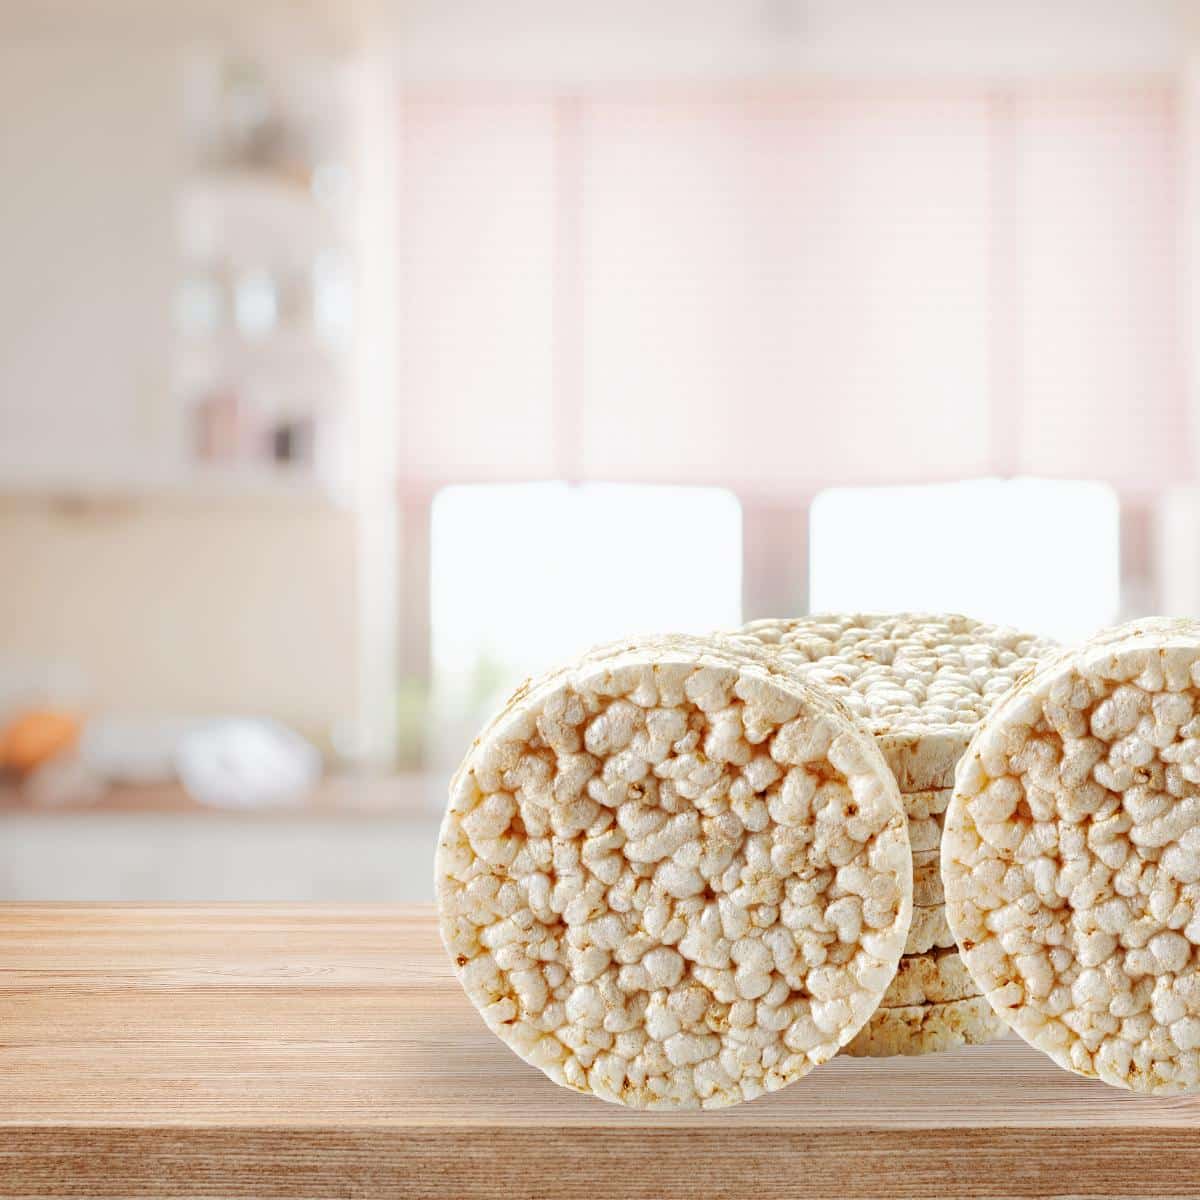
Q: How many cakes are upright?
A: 2